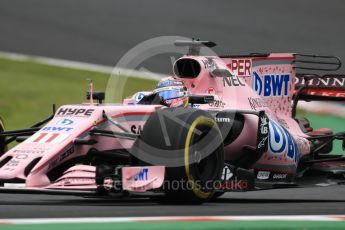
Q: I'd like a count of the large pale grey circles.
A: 1